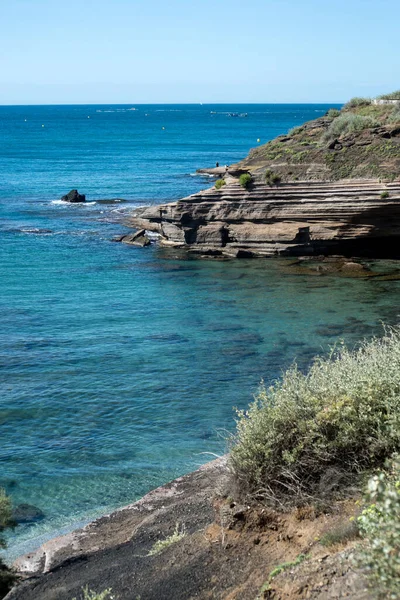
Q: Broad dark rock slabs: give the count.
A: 1